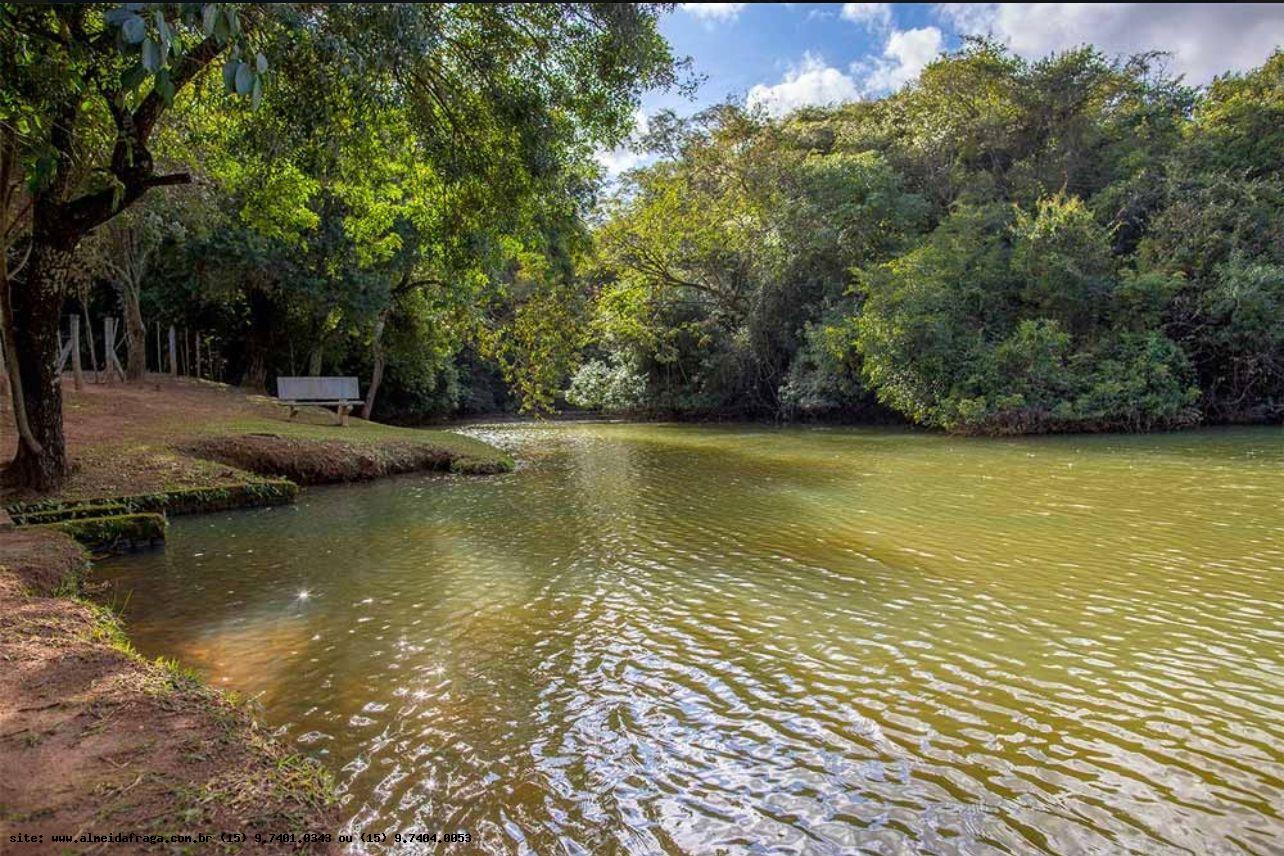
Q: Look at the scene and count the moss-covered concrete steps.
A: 3